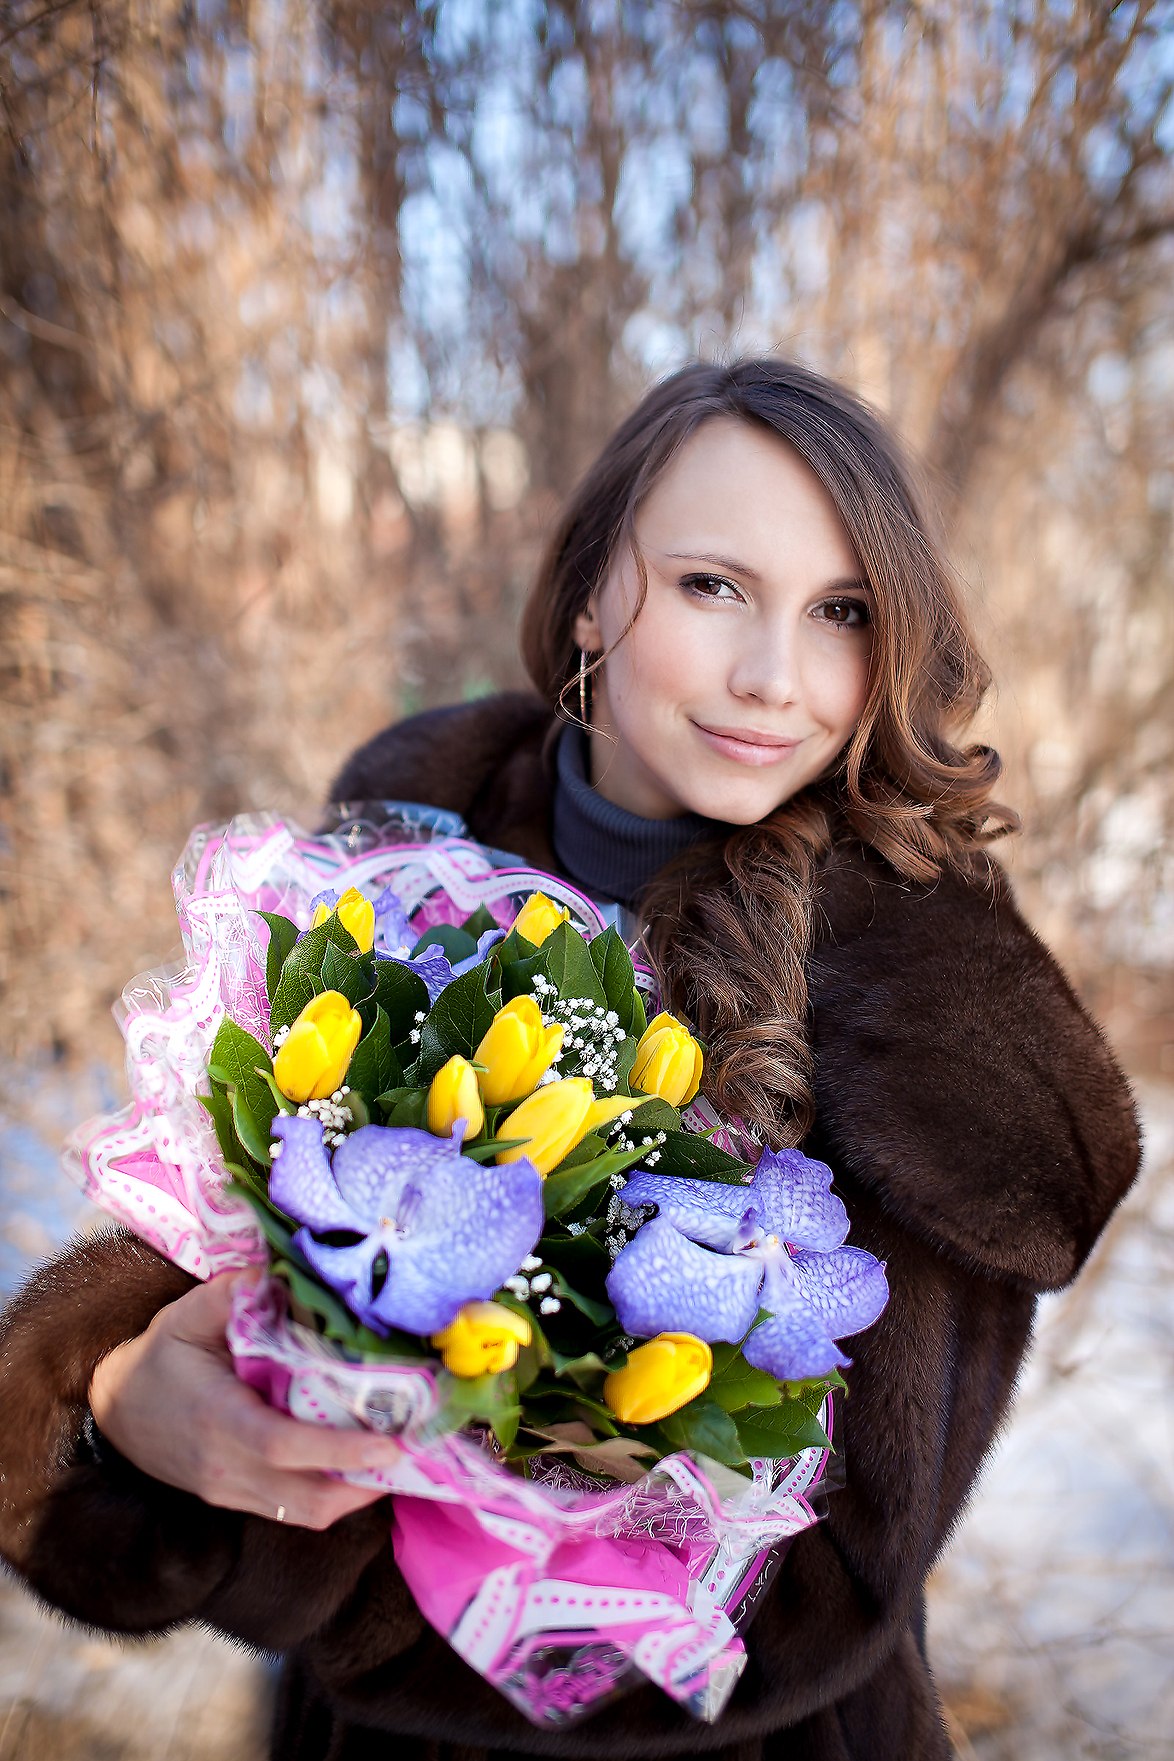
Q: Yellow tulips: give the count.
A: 9